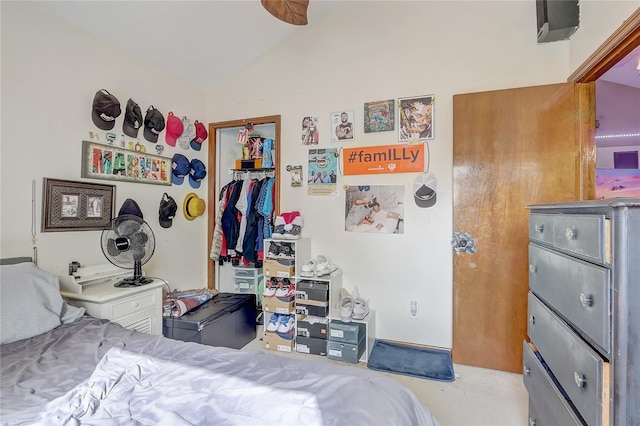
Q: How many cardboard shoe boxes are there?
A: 9